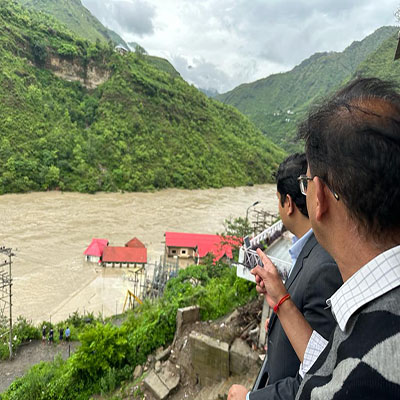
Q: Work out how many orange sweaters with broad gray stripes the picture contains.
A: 0